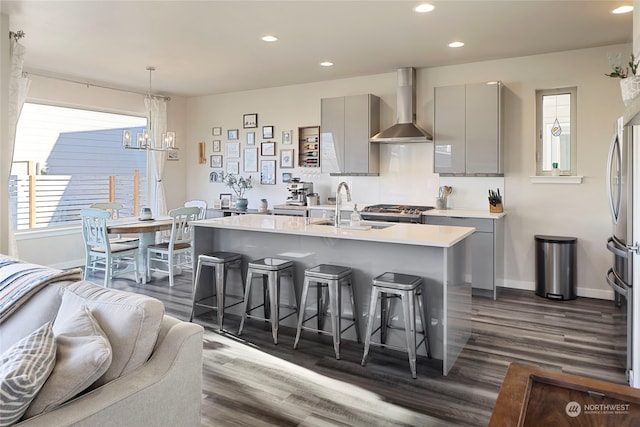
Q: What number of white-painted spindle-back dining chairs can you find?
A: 4